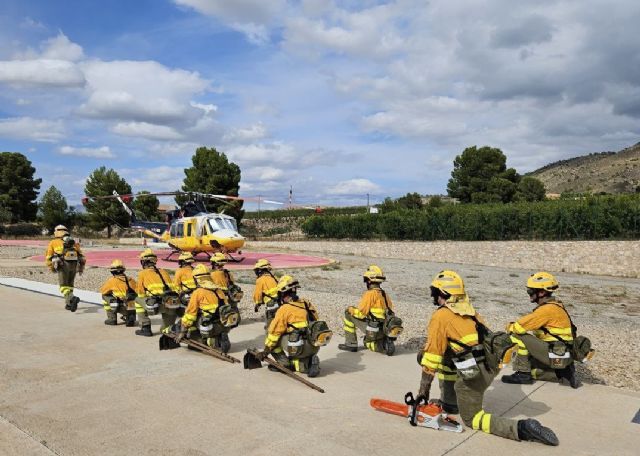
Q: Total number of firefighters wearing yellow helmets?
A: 11